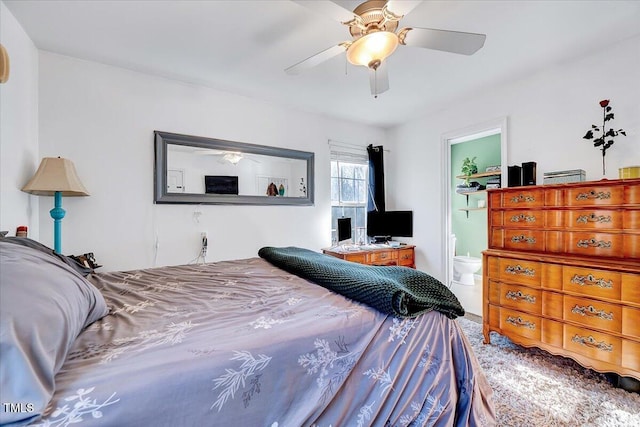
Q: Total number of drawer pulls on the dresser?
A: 12